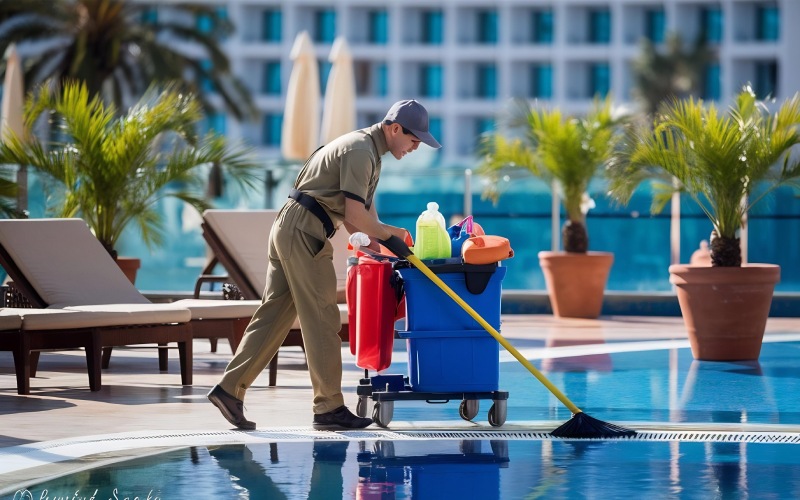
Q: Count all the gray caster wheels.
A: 4